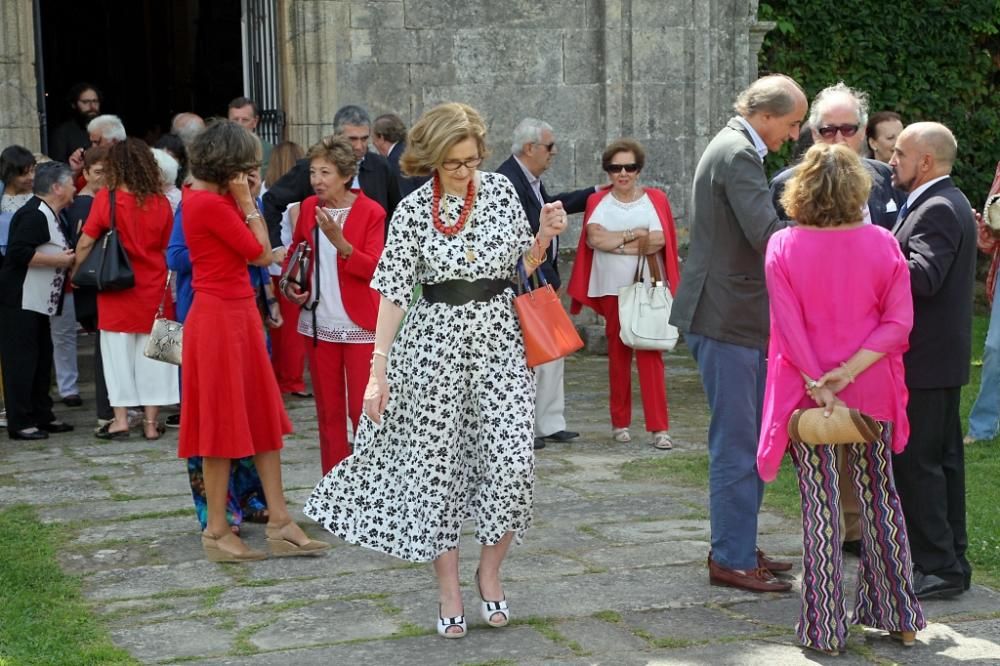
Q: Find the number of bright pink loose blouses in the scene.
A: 1